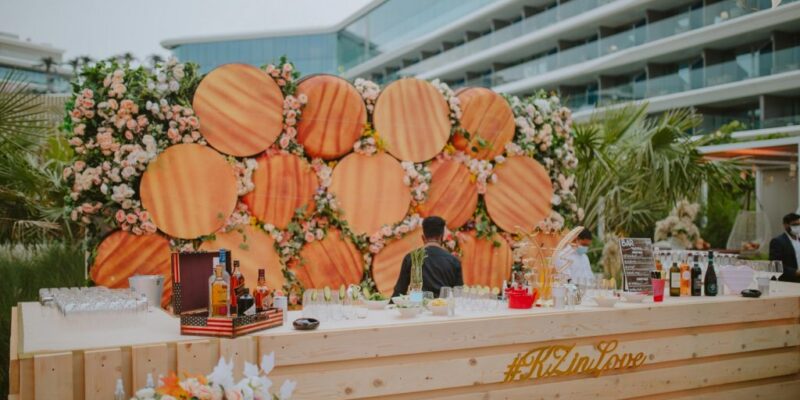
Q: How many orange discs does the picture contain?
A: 15